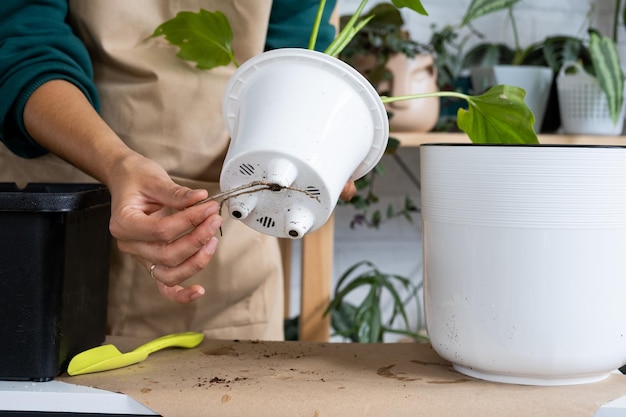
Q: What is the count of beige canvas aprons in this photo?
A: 1